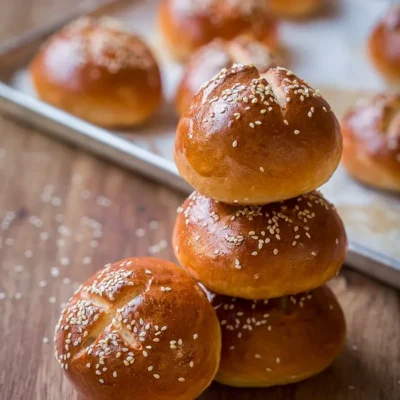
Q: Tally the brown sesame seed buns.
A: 10